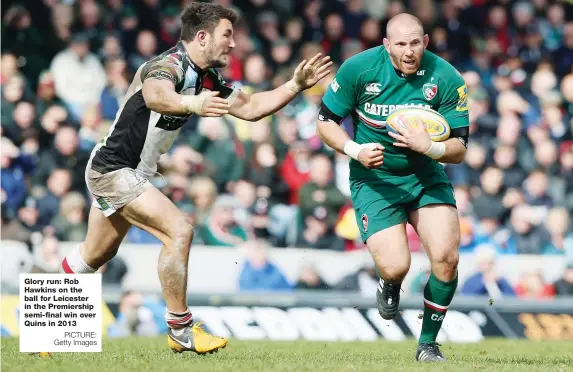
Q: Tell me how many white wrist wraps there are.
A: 4